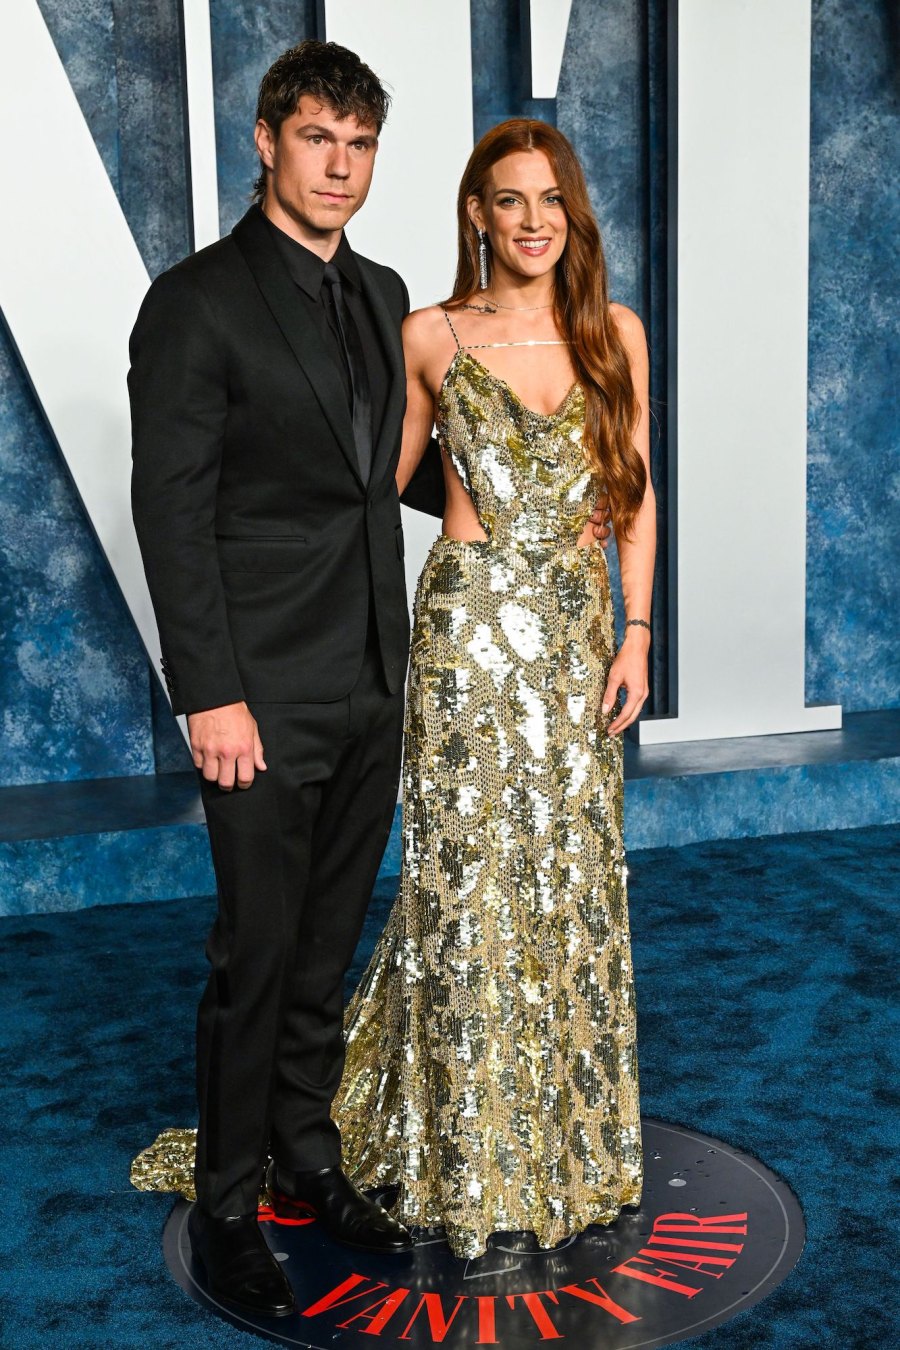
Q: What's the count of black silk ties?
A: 1